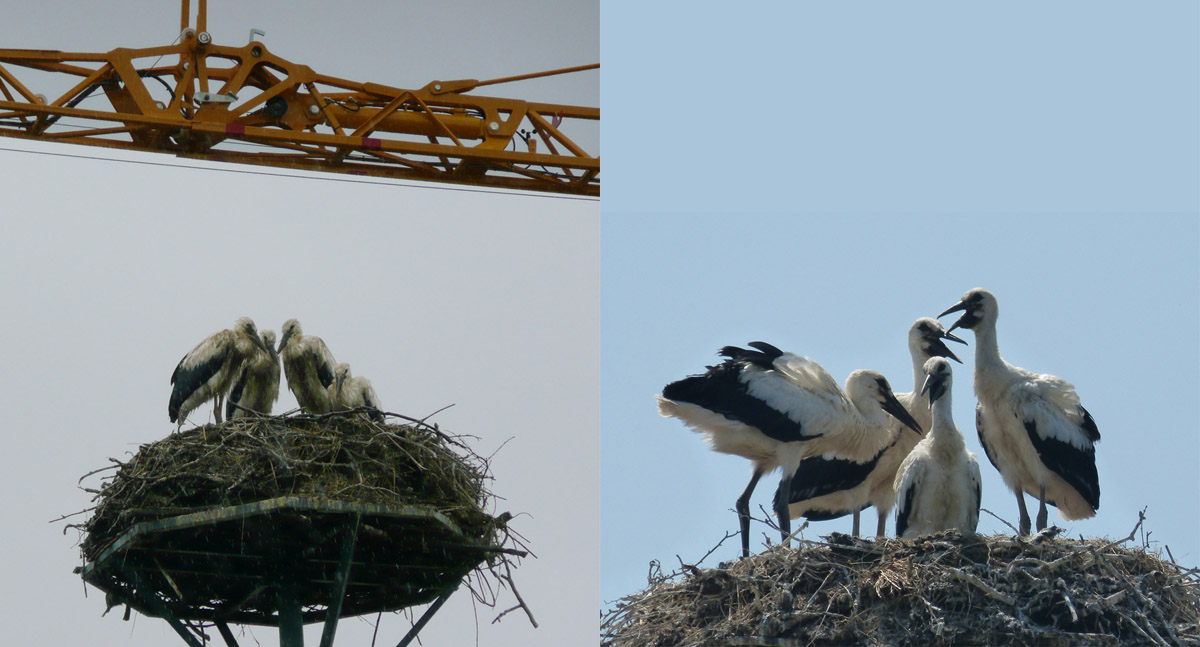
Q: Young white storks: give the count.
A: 8